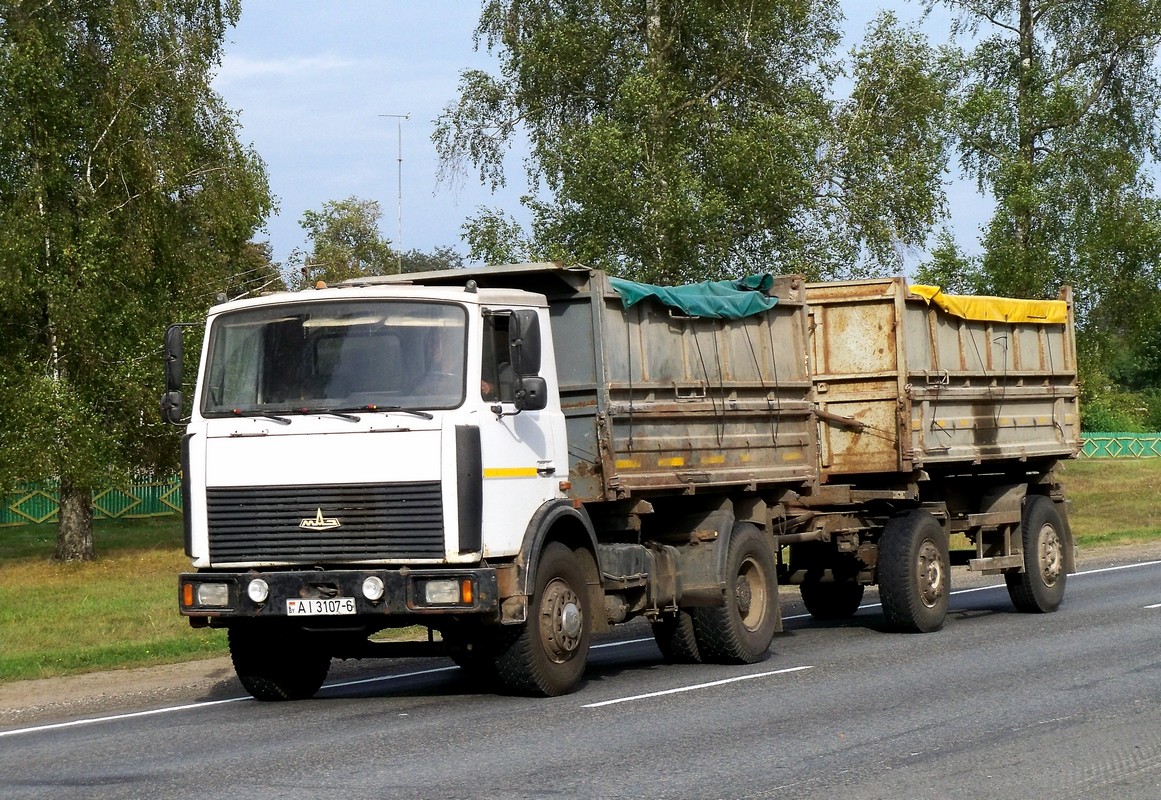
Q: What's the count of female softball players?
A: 0